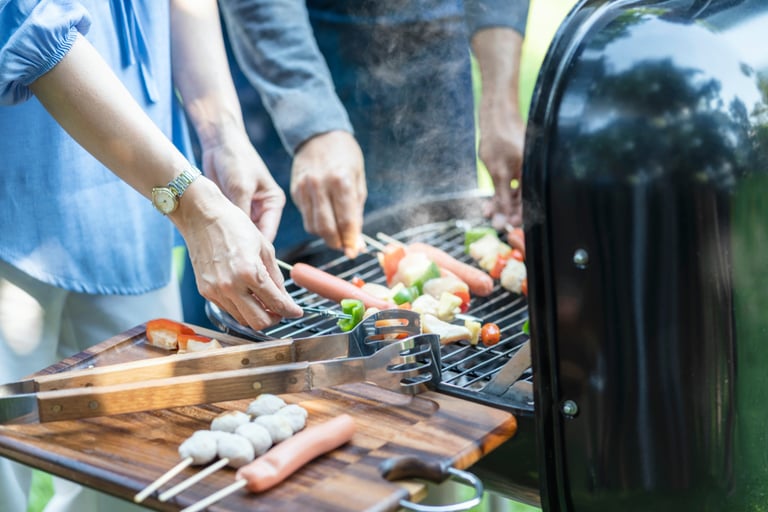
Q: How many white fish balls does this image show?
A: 7